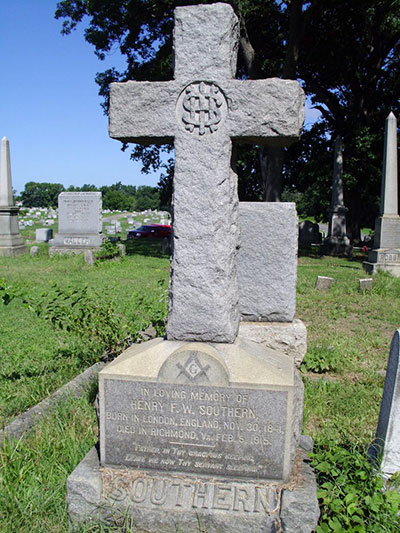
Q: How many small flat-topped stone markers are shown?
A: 2